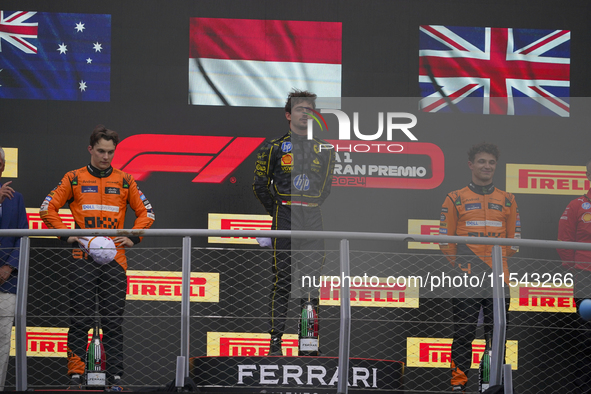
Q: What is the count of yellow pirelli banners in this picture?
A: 11